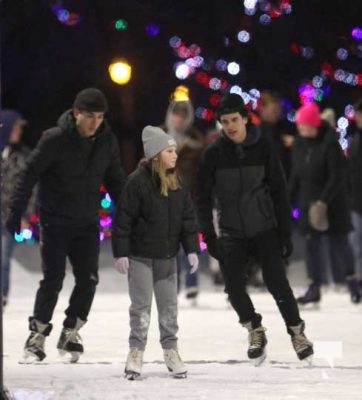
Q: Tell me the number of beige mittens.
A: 1